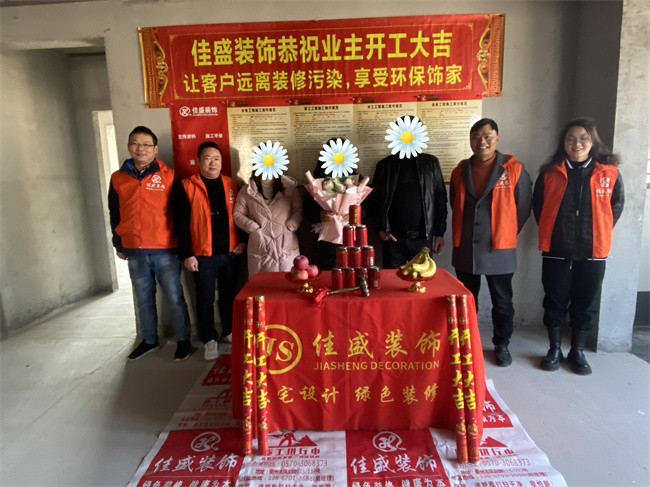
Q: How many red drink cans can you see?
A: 10